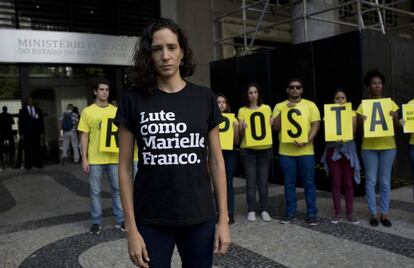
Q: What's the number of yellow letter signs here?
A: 6